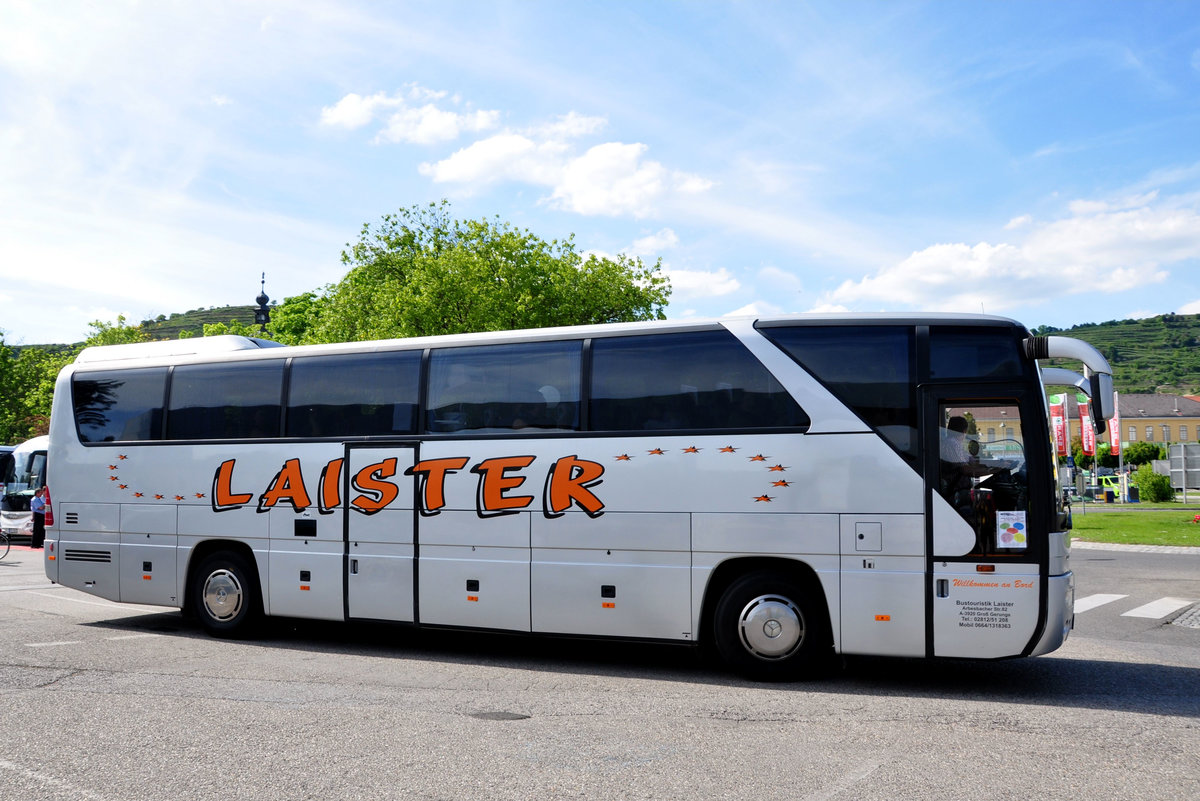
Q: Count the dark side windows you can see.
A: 7